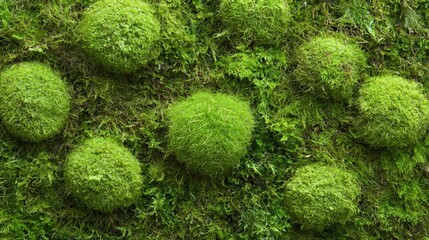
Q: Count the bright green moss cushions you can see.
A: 8